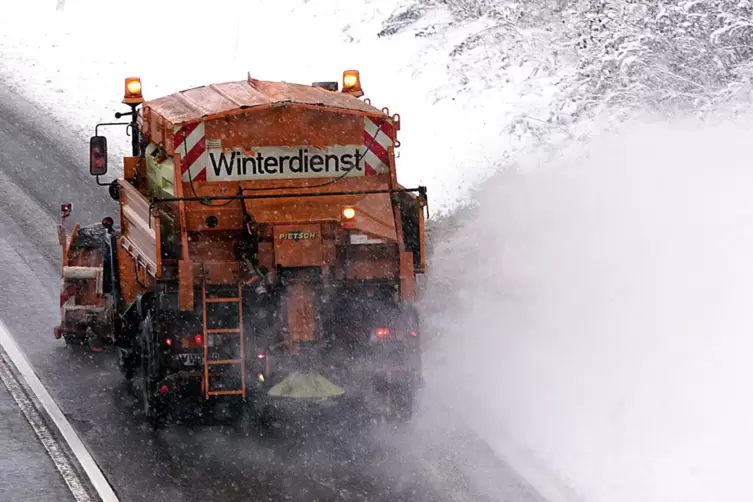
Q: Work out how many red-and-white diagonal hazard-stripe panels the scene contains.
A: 2